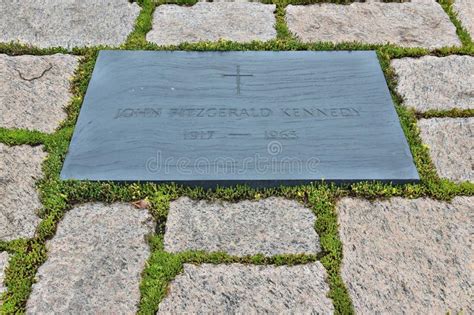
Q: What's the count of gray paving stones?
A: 13